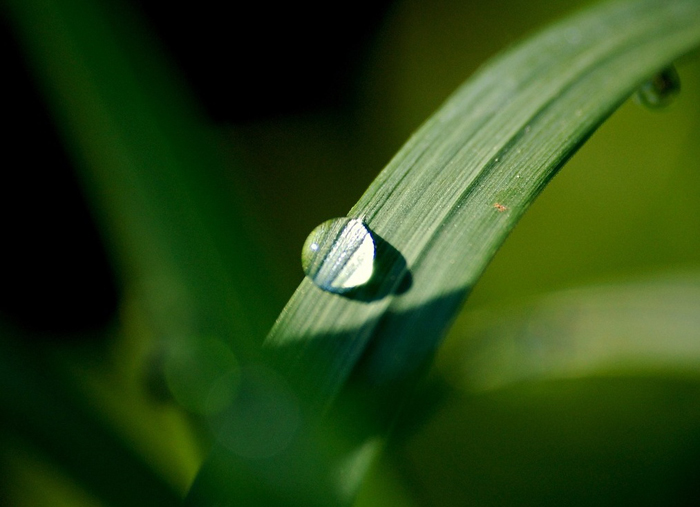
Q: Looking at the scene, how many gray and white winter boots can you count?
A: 0